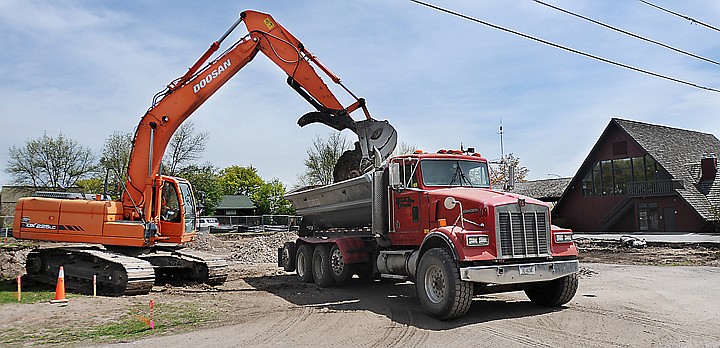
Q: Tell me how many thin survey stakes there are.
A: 3